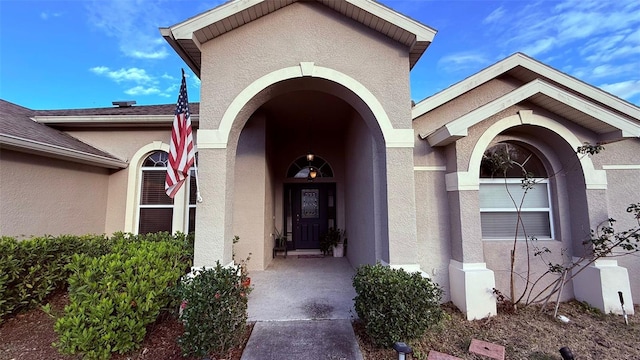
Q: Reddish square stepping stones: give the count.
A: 2